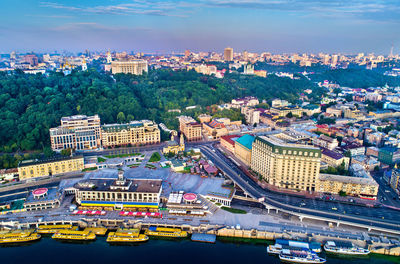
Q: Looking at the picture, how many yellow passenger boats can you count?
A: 5